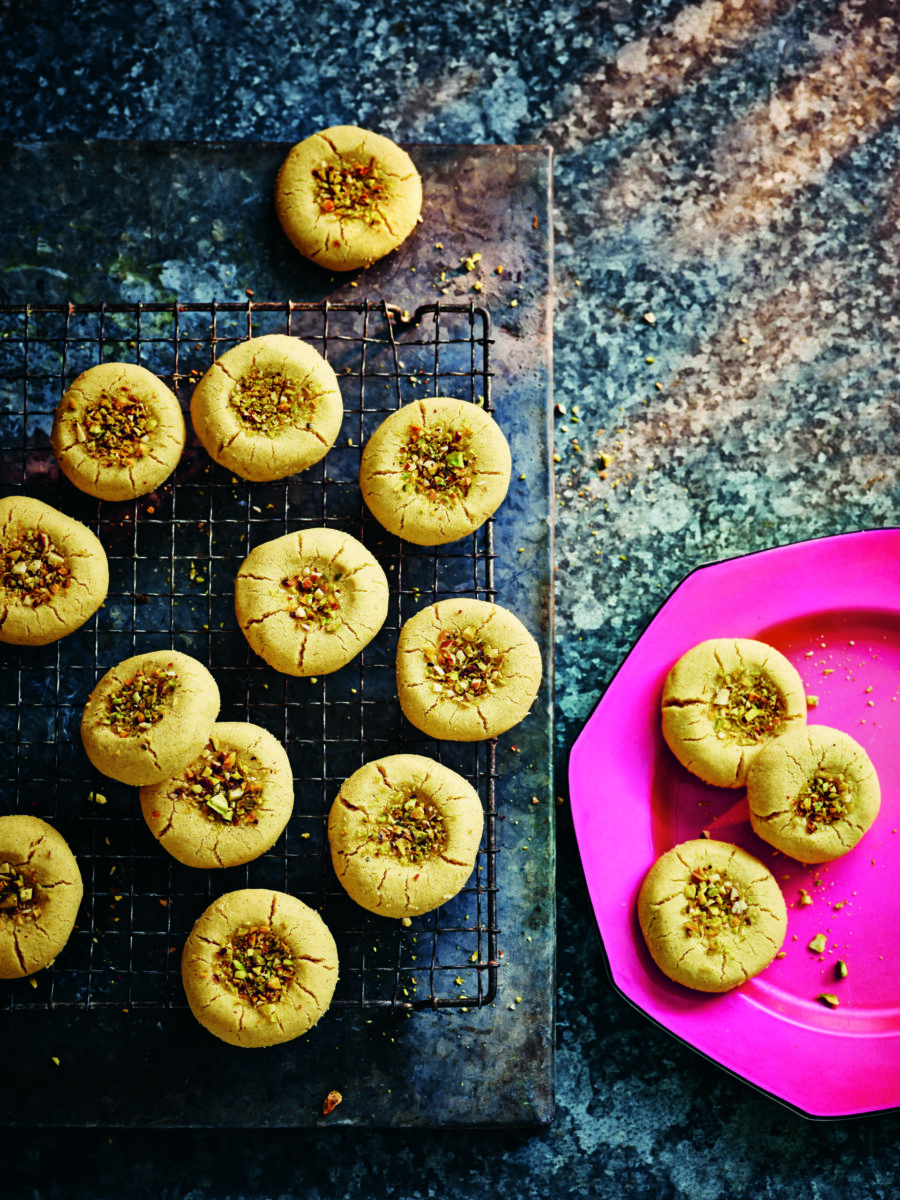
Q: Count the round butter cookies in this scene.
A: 15